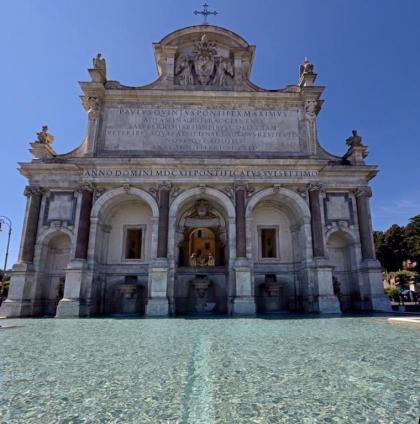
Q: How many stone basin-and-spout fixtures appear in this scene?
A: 3